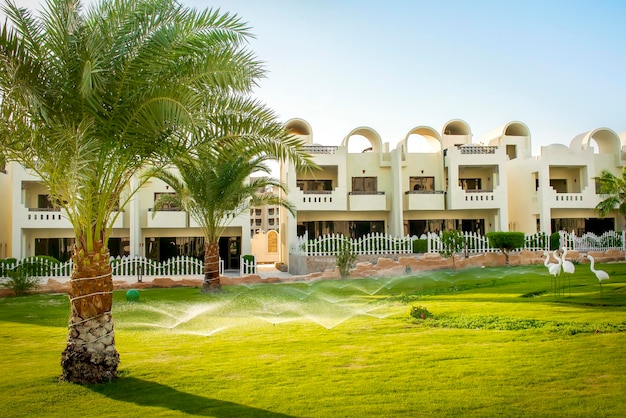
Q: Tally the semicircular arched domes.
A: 6